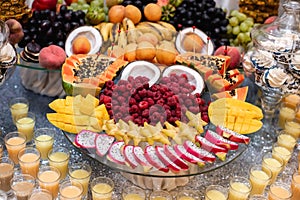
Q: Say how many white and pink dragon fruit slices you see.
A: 13